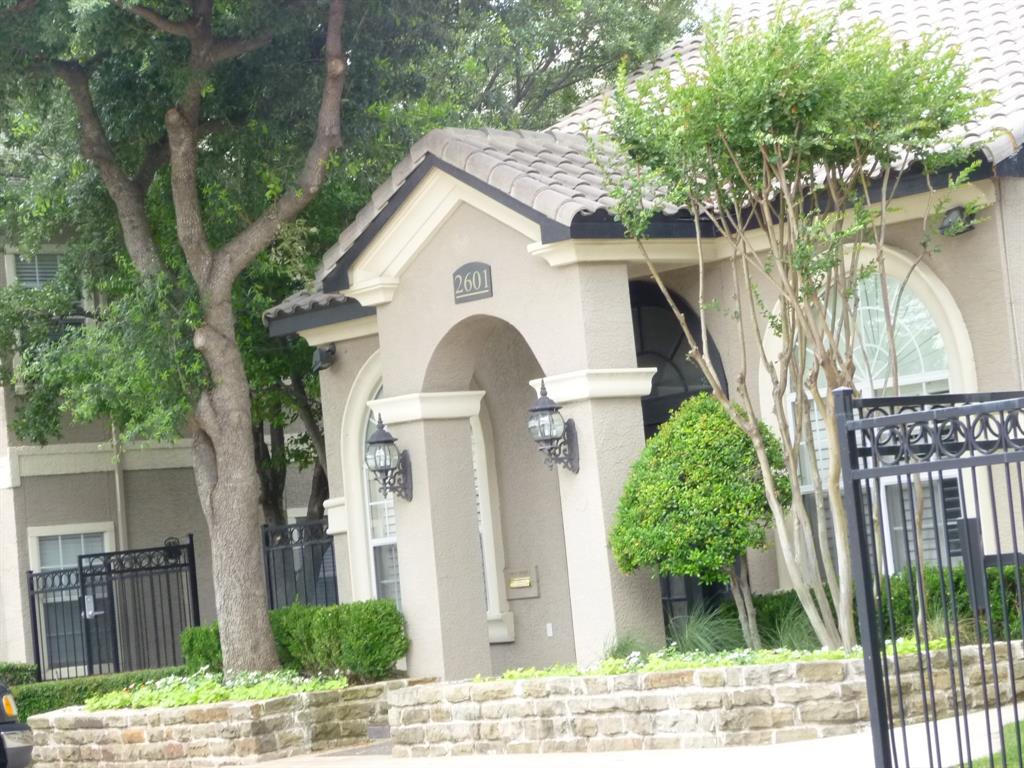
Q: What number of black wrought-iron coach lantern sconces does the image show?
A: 2